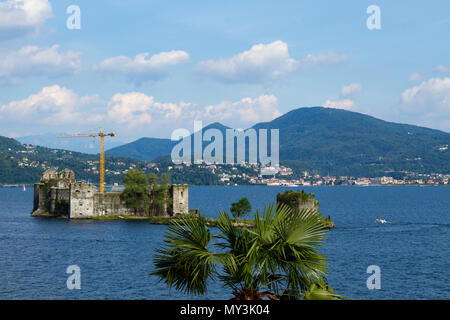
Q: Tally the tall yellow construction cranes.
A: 1